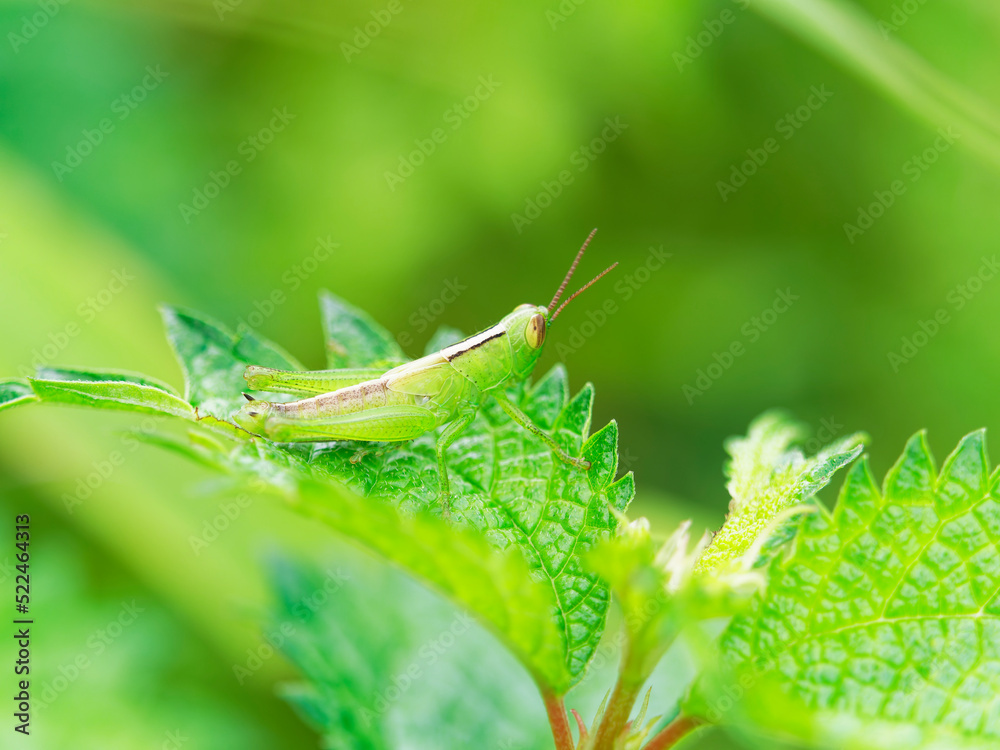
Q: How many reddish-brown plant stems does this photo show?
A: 3